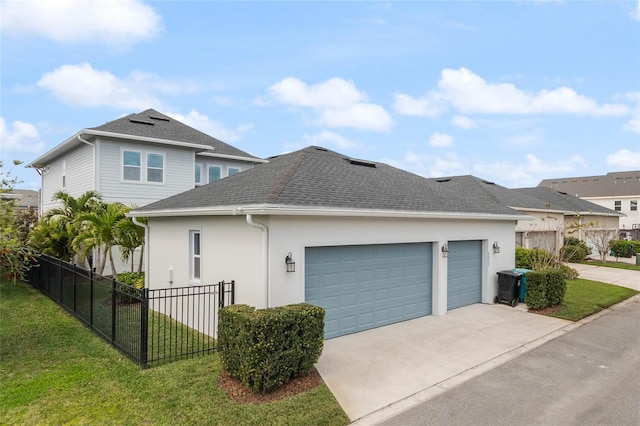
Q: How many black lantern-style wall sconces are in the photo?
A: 3